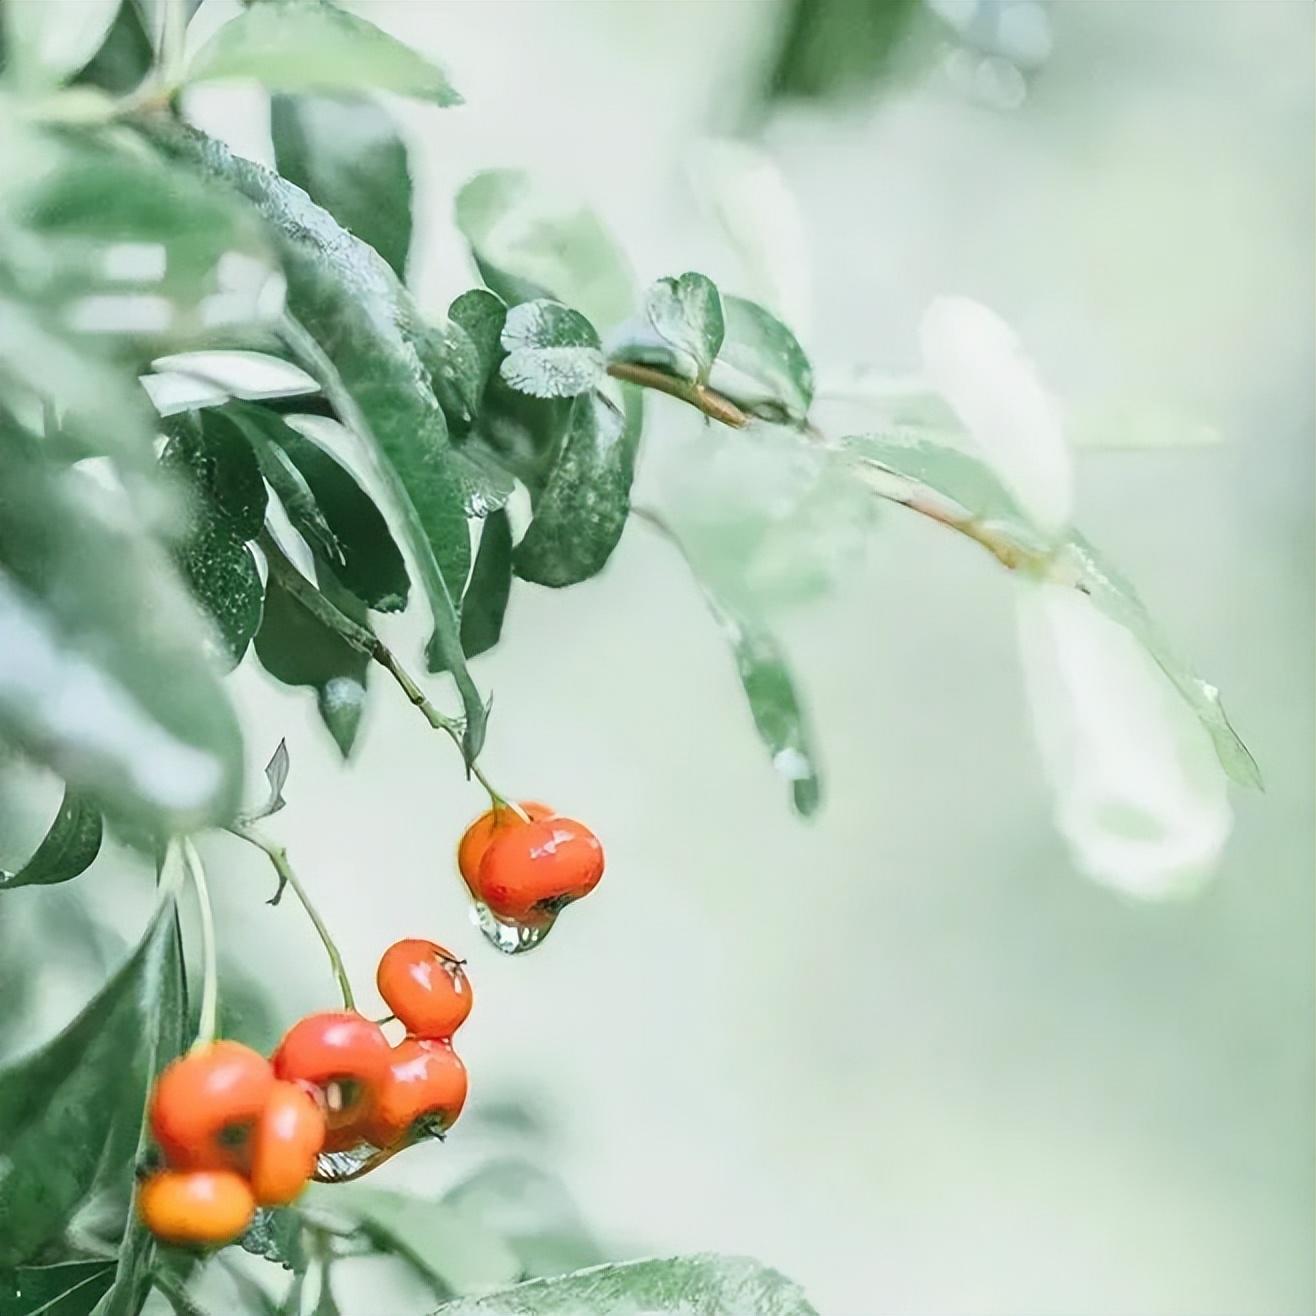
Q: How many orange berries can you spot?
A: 8